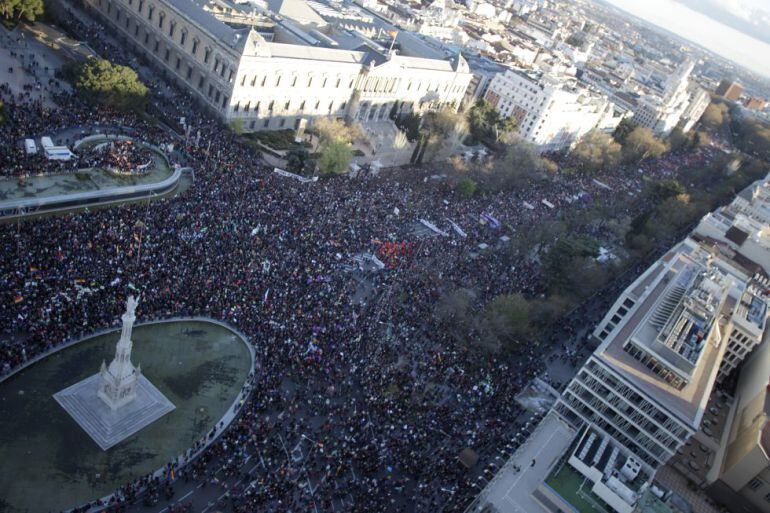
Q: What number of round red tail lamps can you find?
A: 0